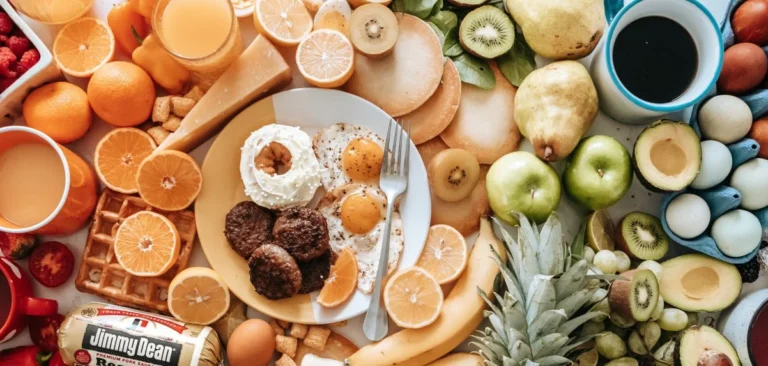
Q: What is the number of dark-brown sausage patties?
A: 4